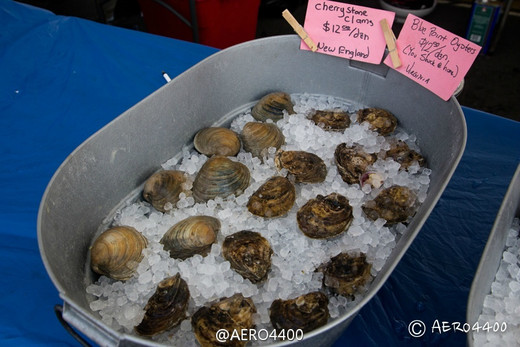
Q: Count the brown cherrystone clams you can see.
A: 7